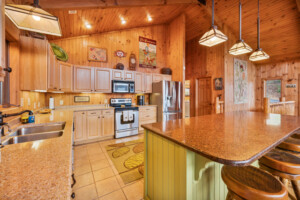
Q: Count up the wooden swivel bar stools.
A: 4